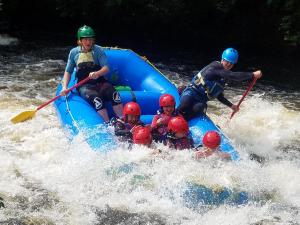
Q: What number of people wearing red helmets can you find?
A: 5